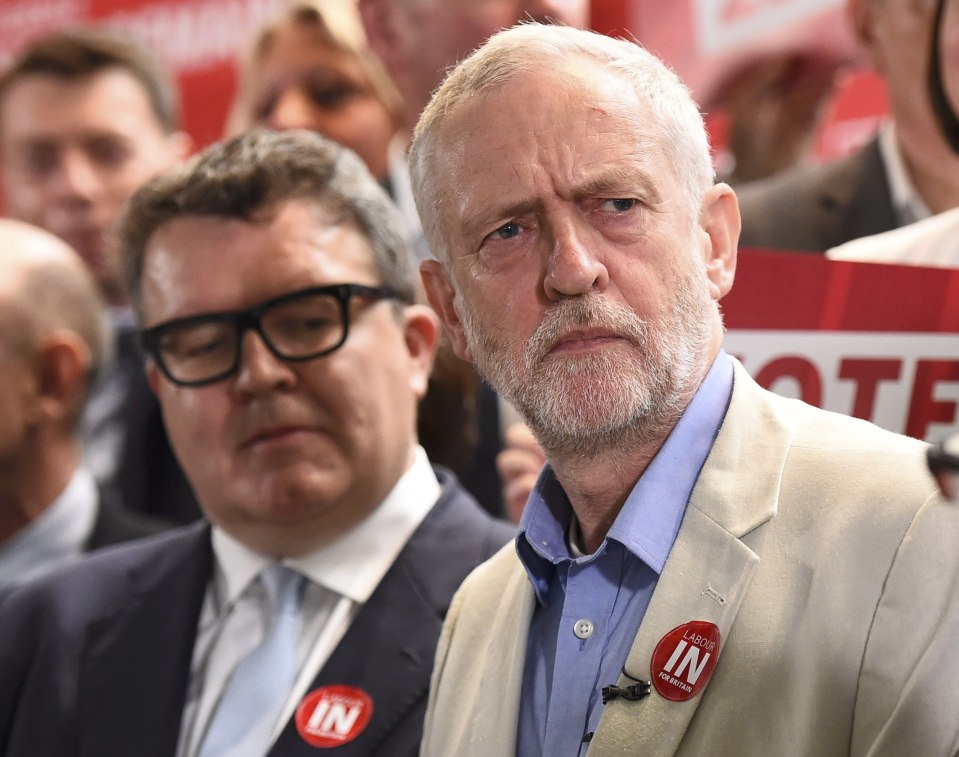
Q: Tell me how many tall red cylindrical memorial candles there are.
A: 0